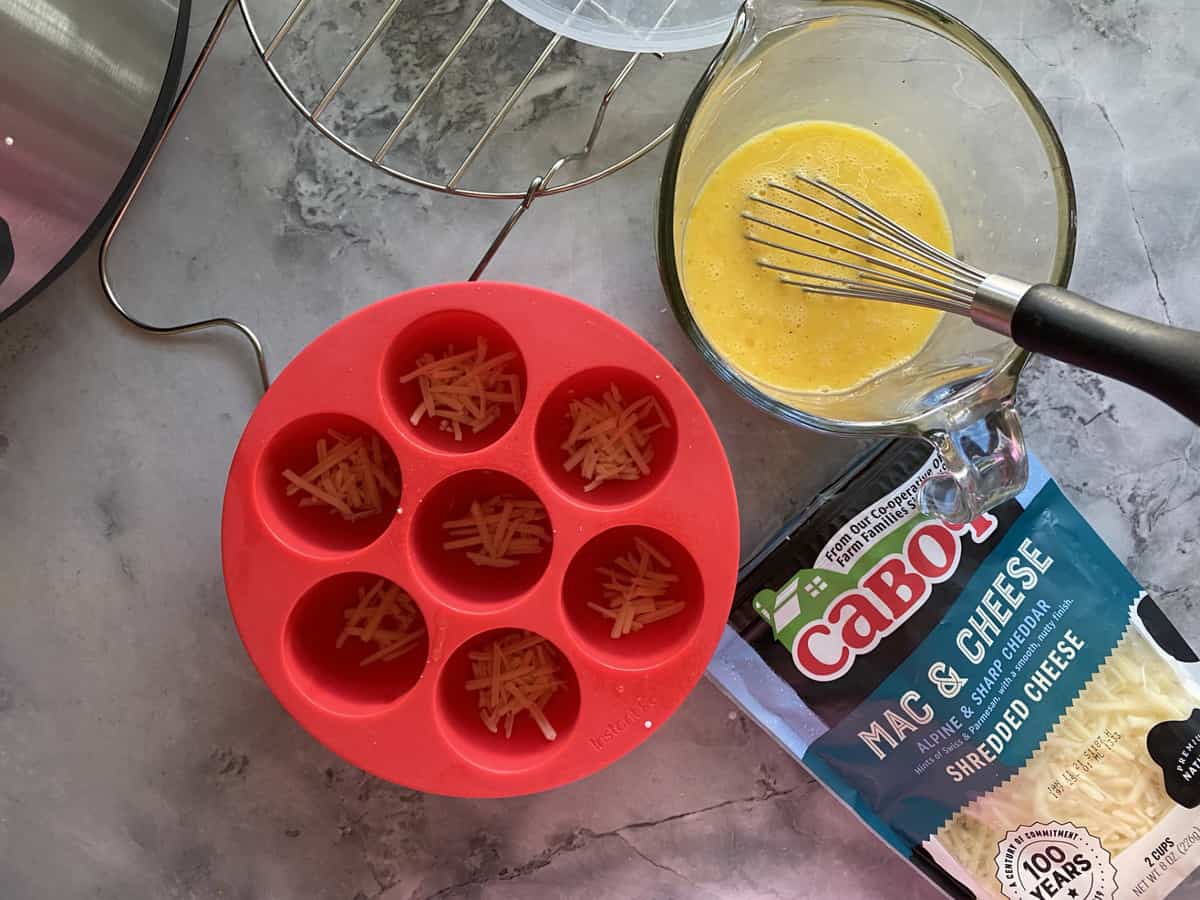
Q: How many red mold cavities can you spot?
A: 7